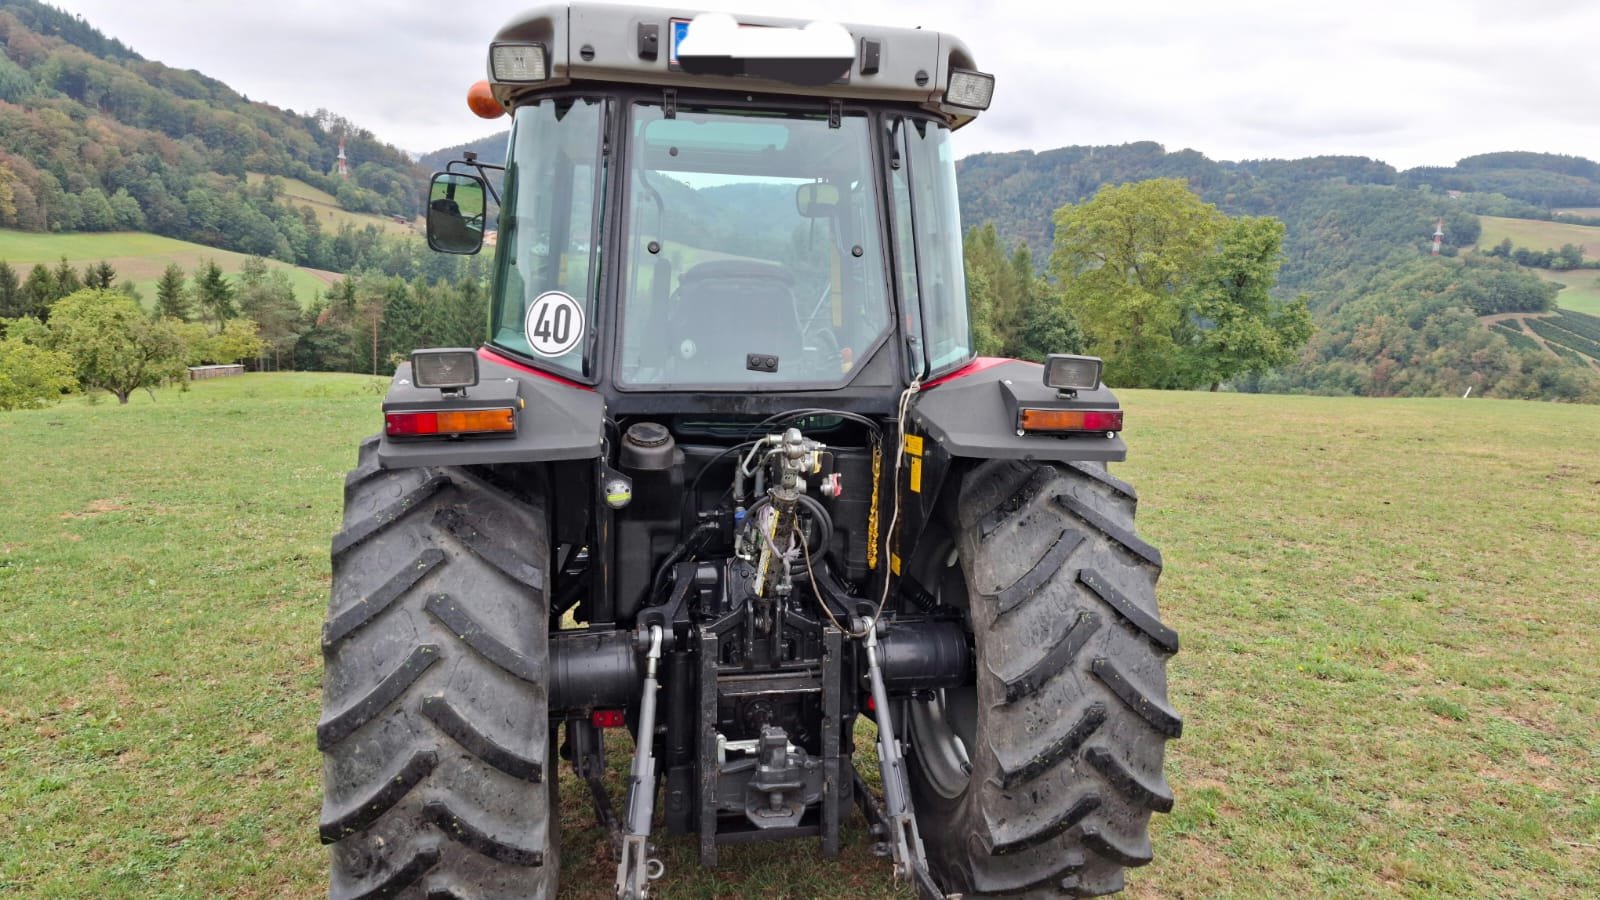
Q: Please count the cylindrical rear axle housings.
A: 2